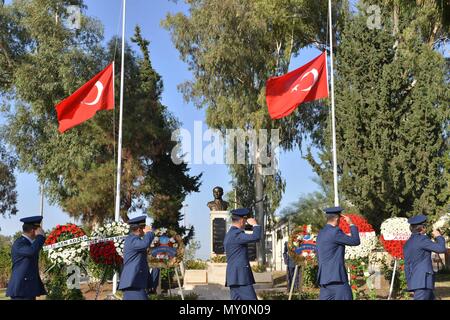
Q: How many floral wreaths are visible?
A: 6